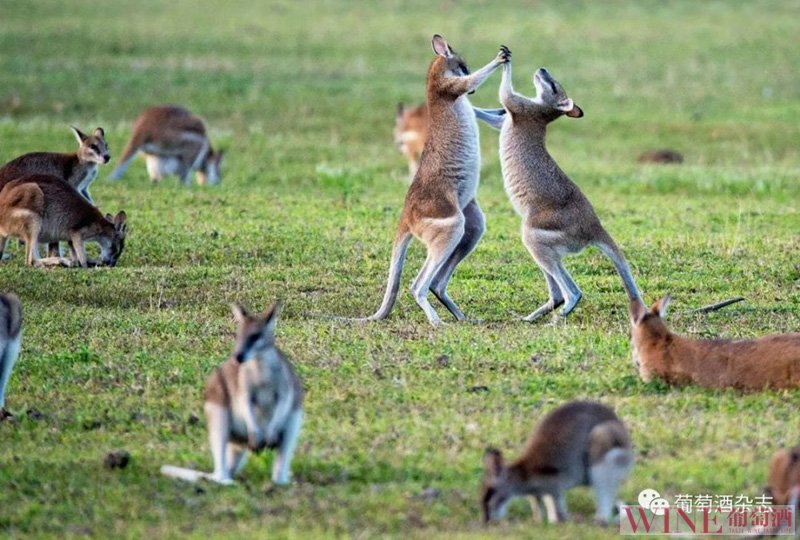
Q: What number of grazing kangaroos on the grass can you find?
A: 3